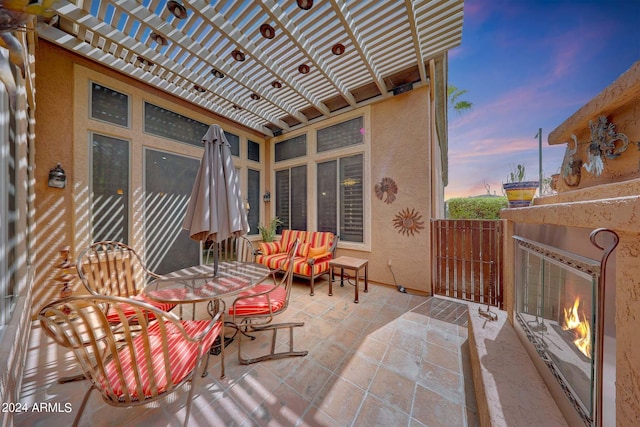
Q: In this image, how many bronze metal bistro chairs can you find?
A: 4